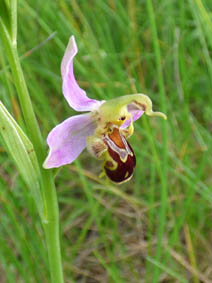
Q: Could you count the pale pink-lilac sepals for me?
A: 3